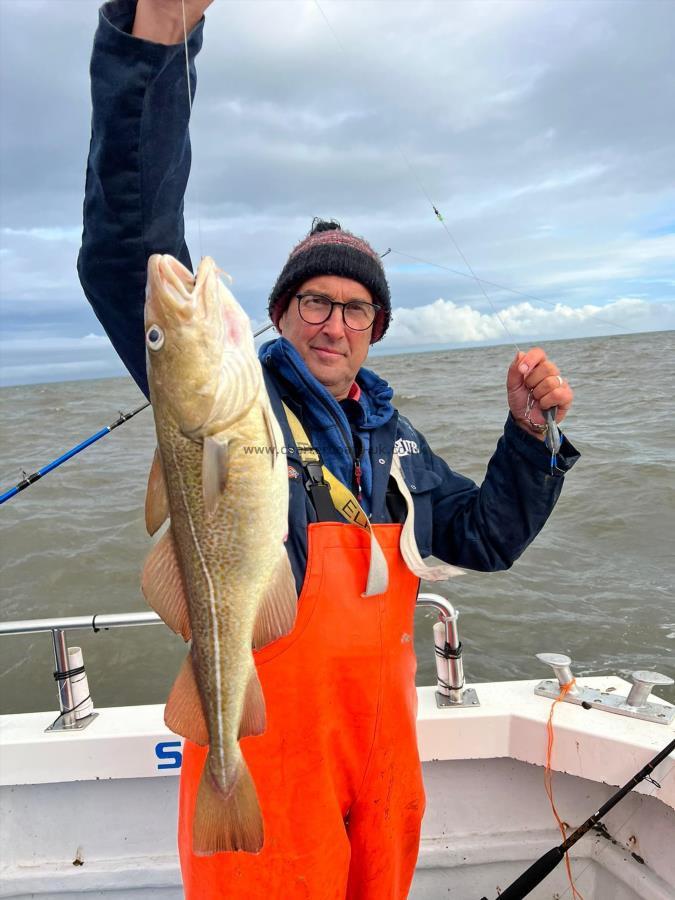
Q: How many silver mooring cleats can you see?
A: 2